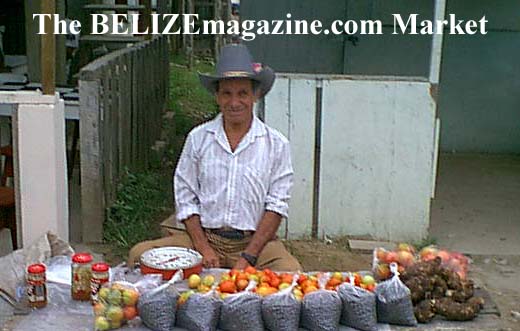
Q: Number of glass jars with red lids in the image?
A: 3